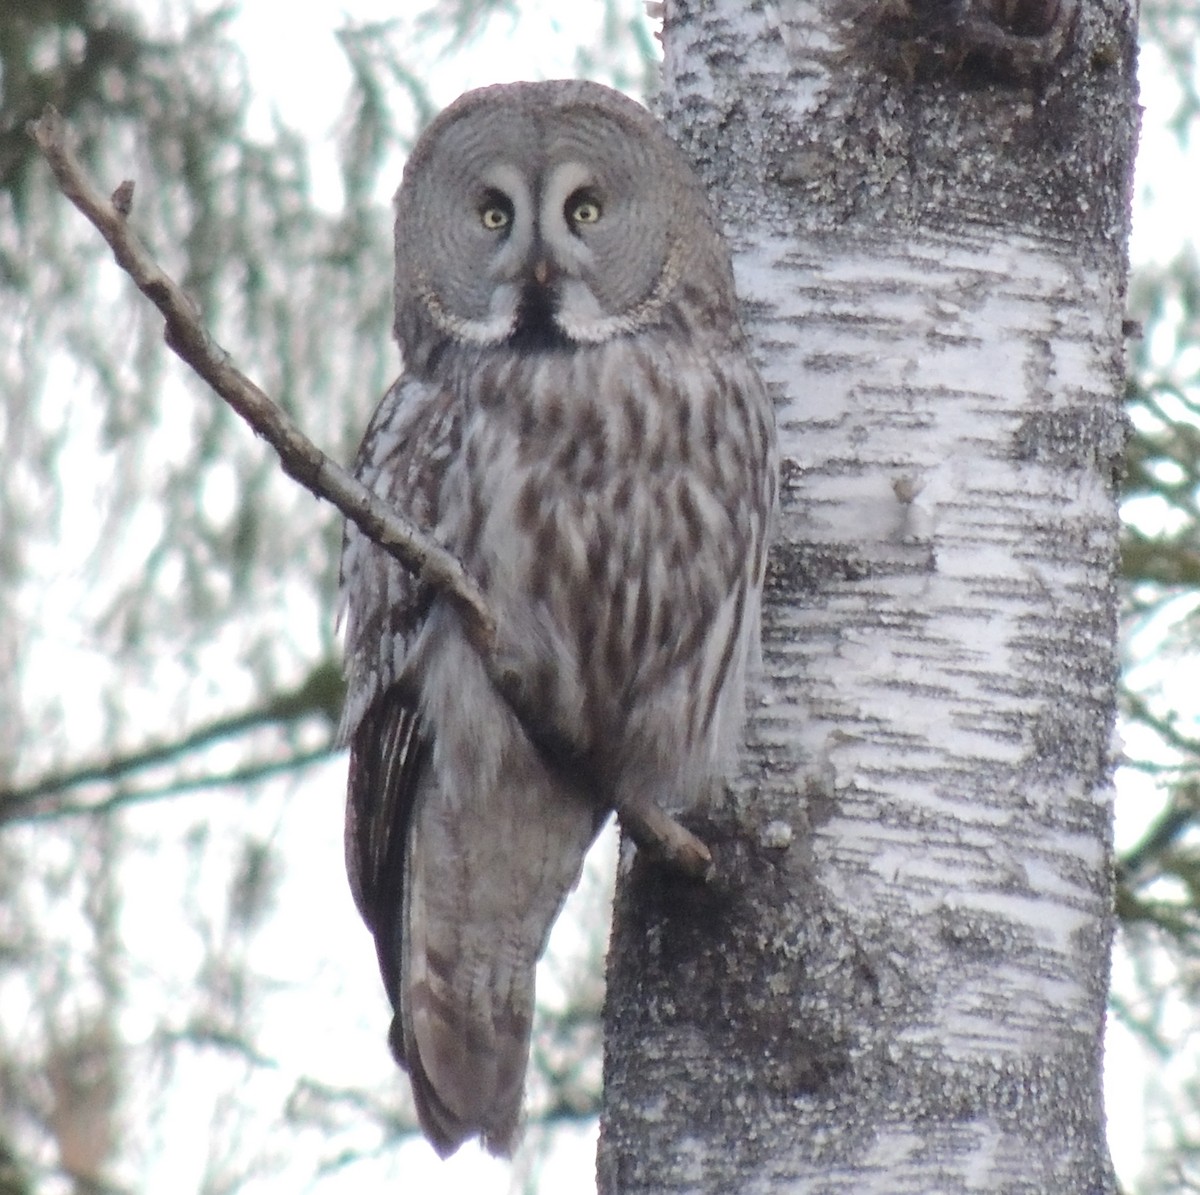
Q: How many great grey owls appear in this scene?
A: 1